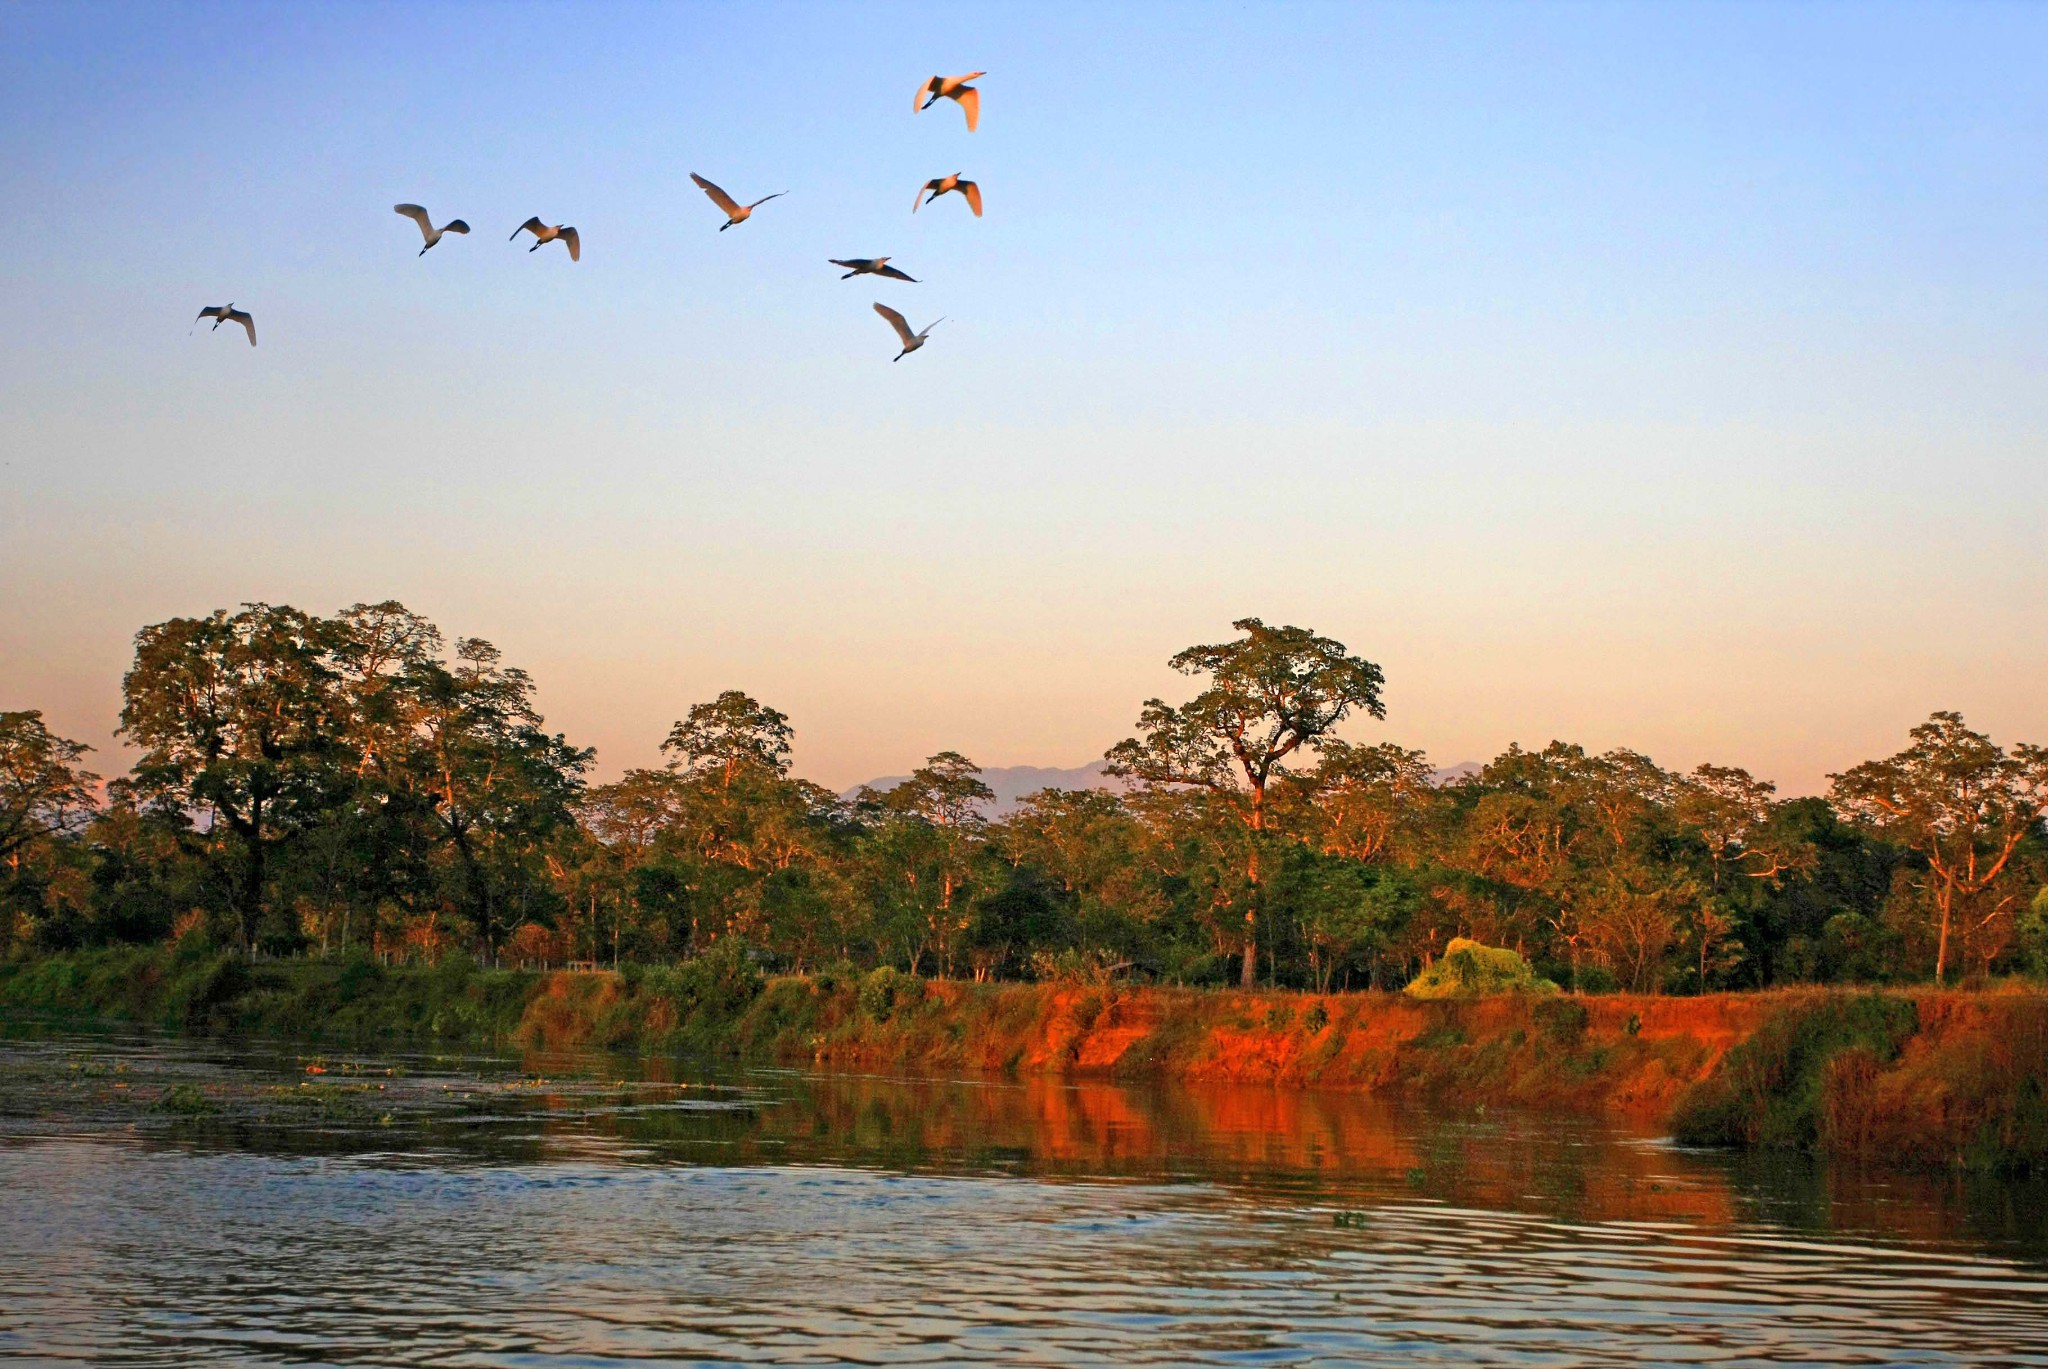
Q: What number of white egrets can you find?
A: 8